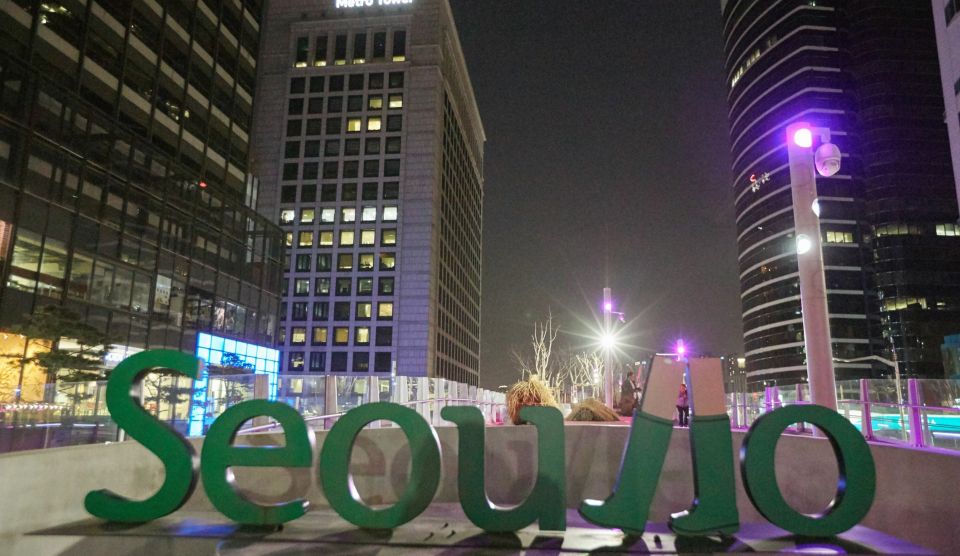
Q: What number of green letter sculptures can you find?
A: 7